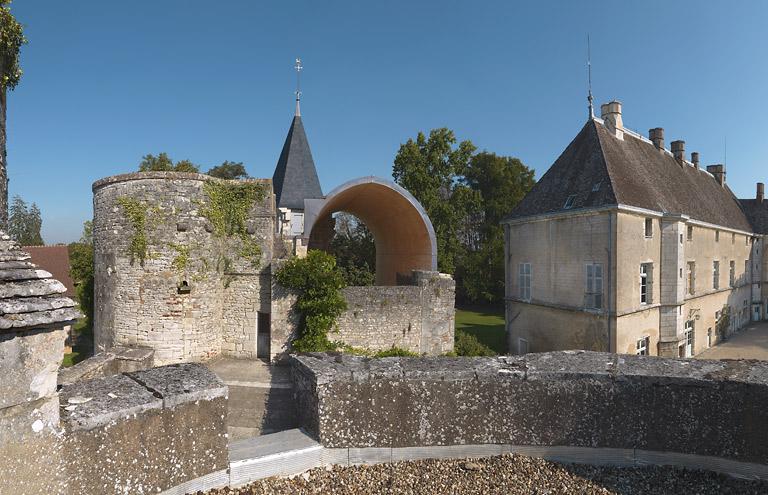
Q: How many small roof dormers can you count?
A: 2